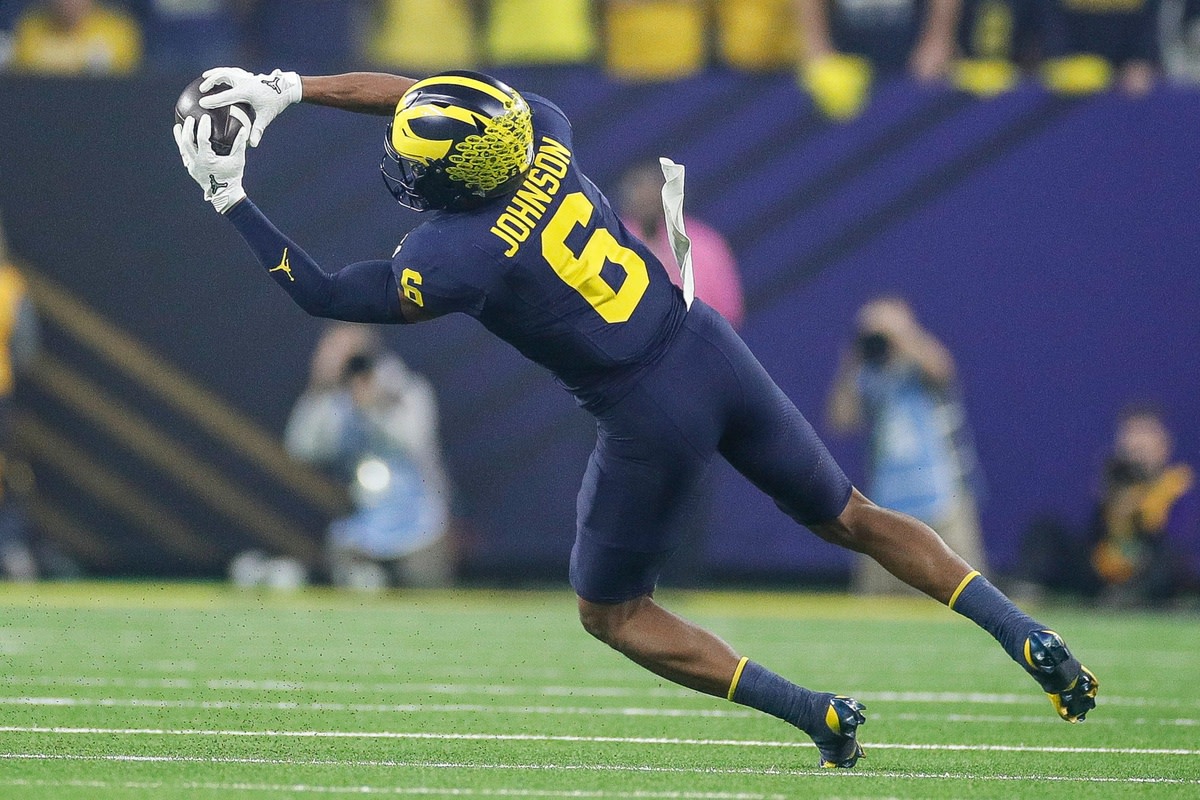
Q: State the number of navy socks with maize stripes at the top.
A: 2